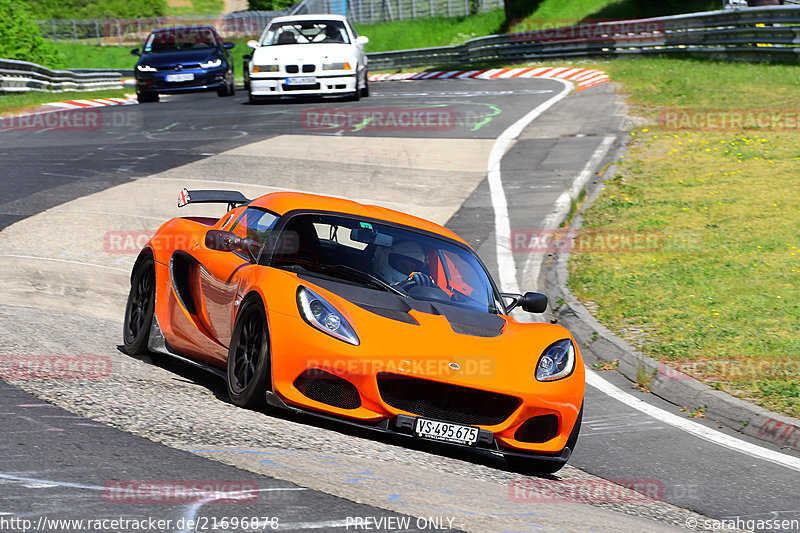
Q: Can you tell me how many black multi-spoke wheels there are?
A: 2